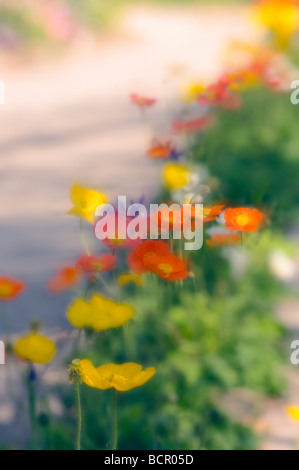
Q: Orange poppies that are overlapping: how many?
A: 2